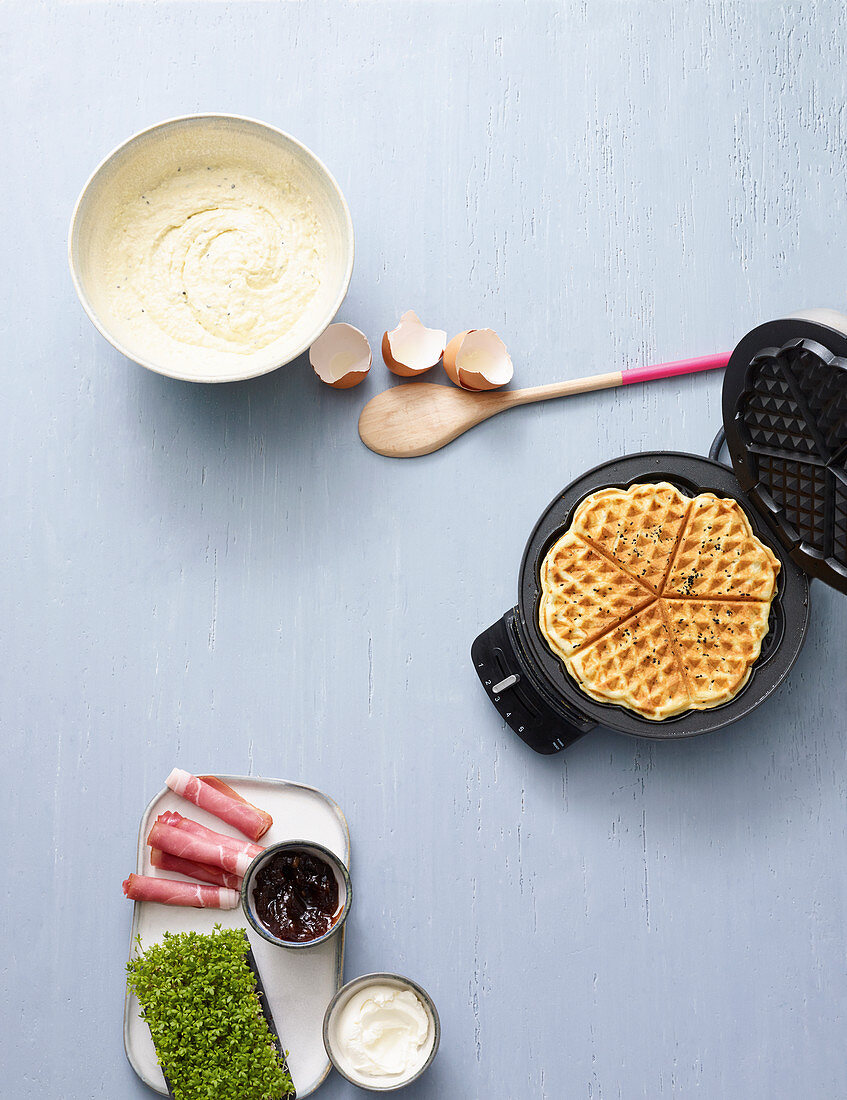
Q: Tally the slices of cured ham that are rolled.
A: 5